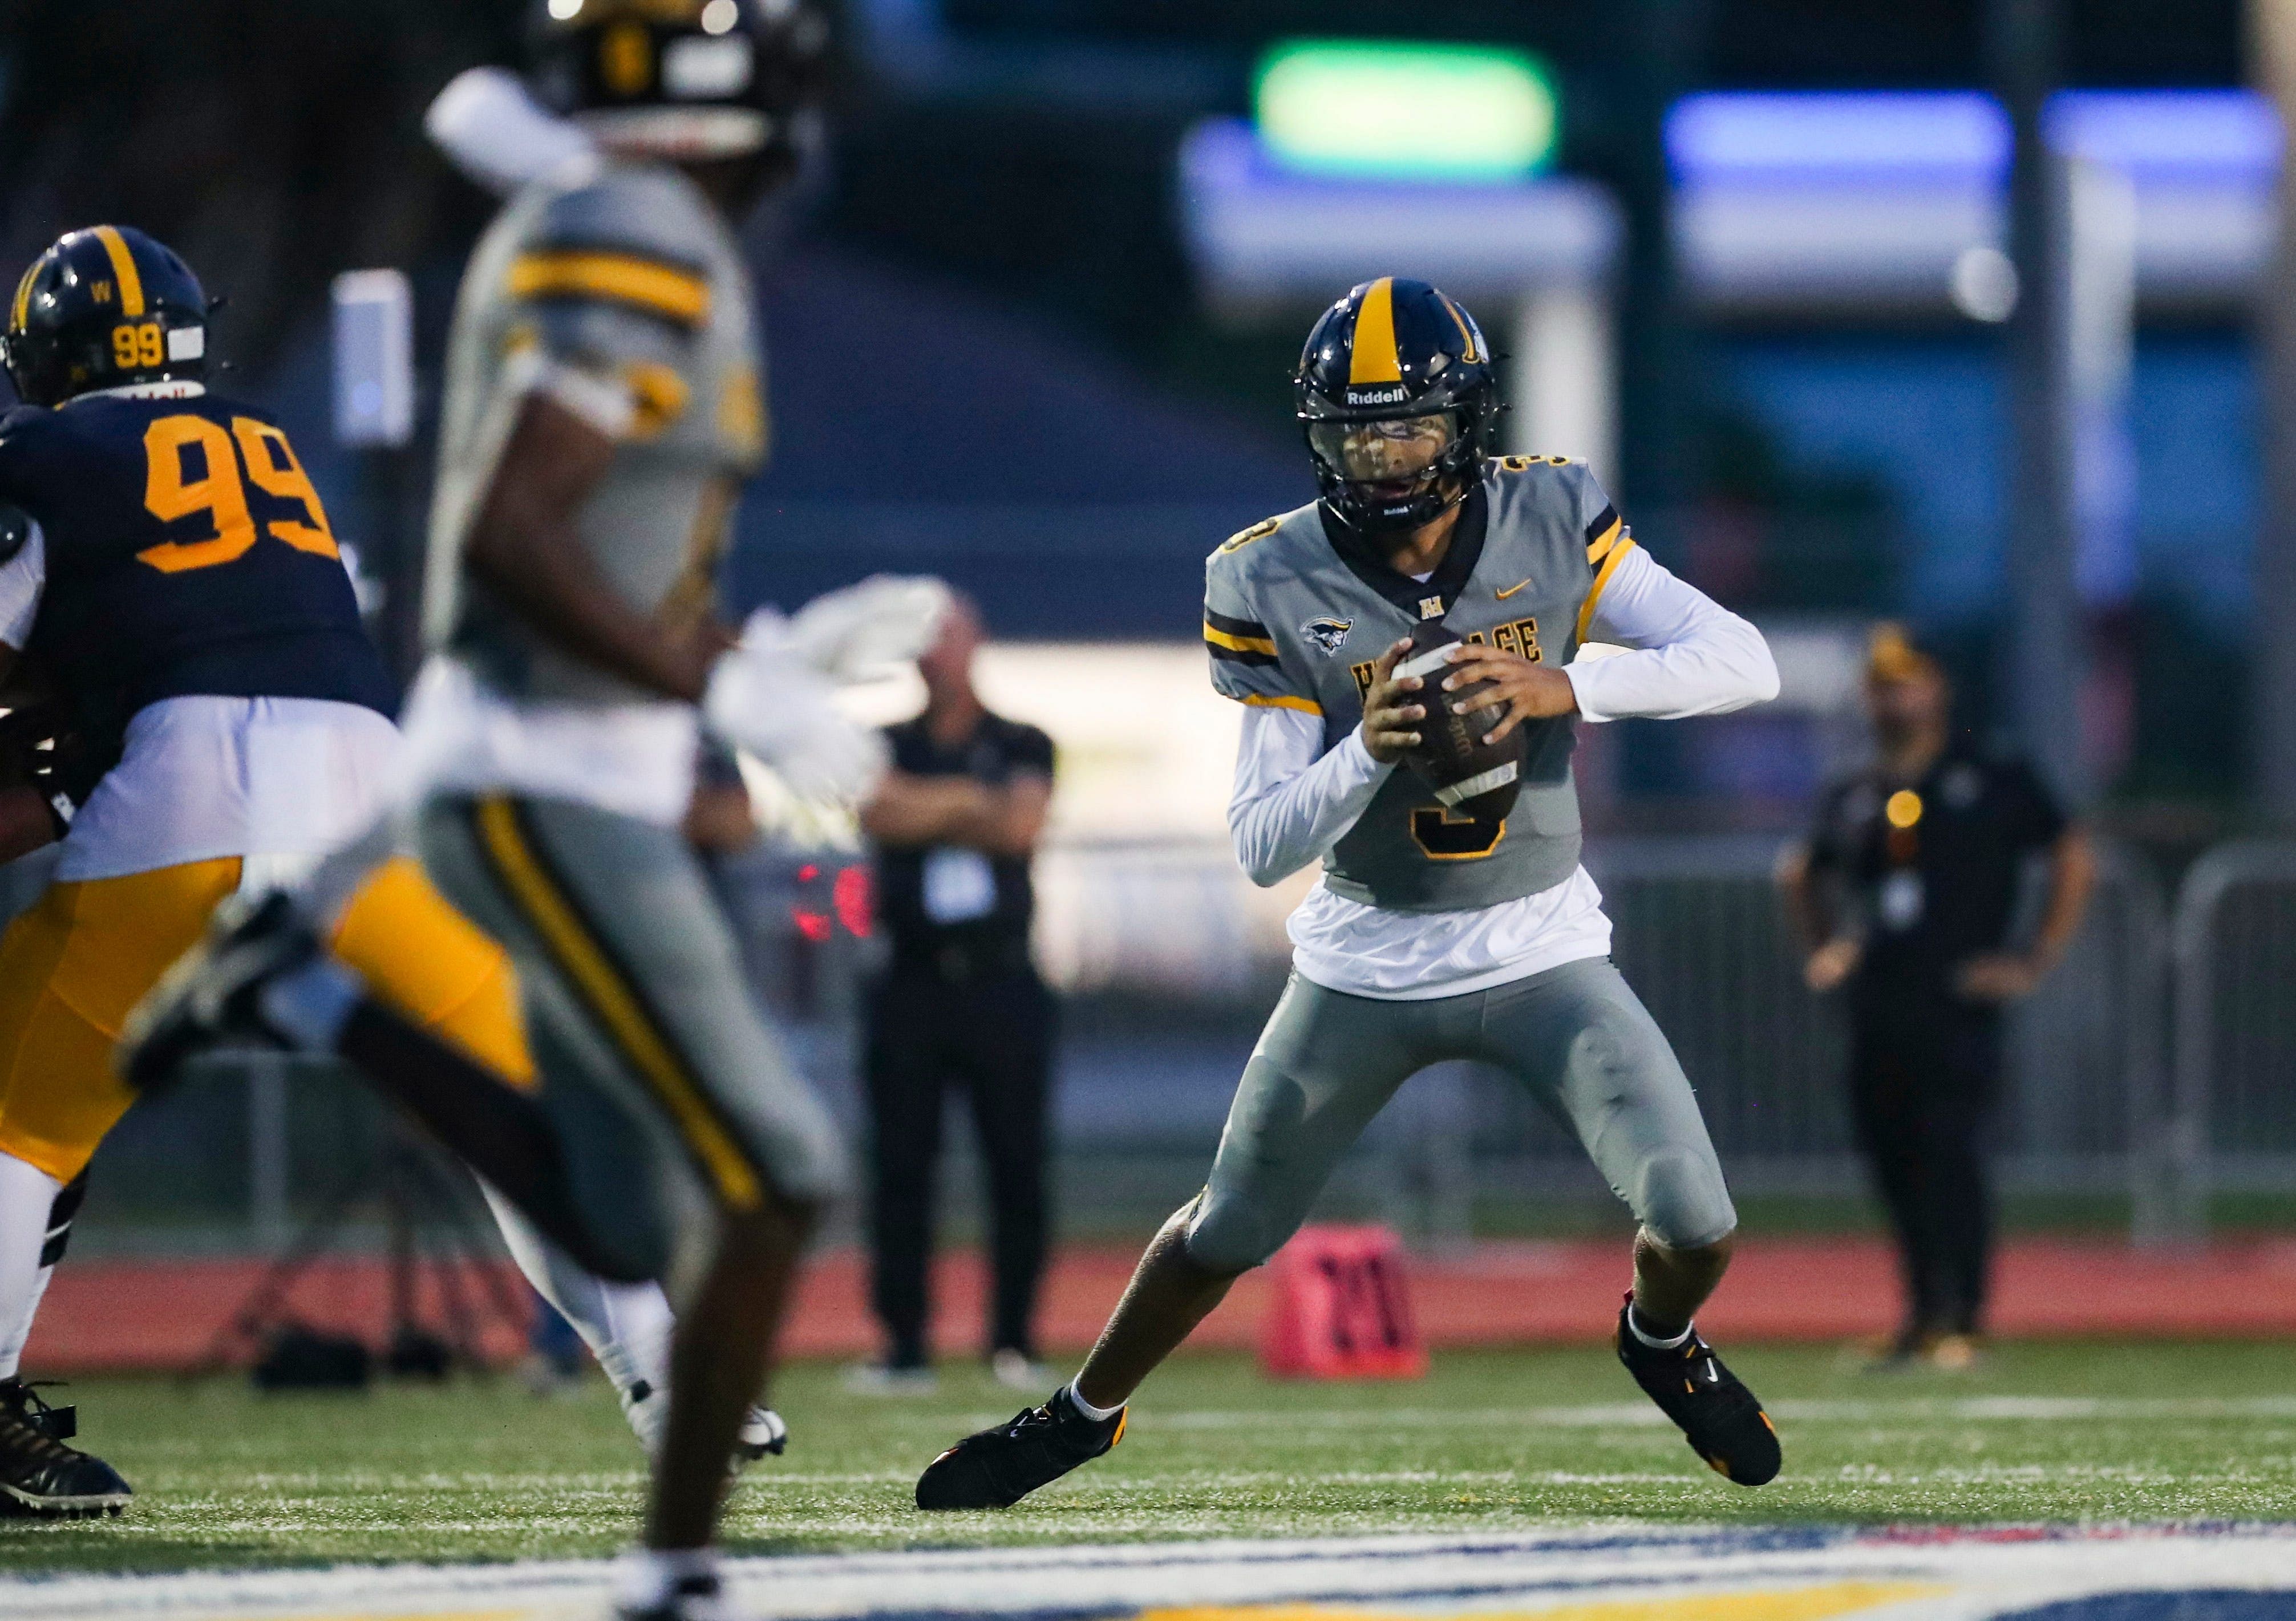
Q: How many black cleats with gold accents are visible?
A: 2